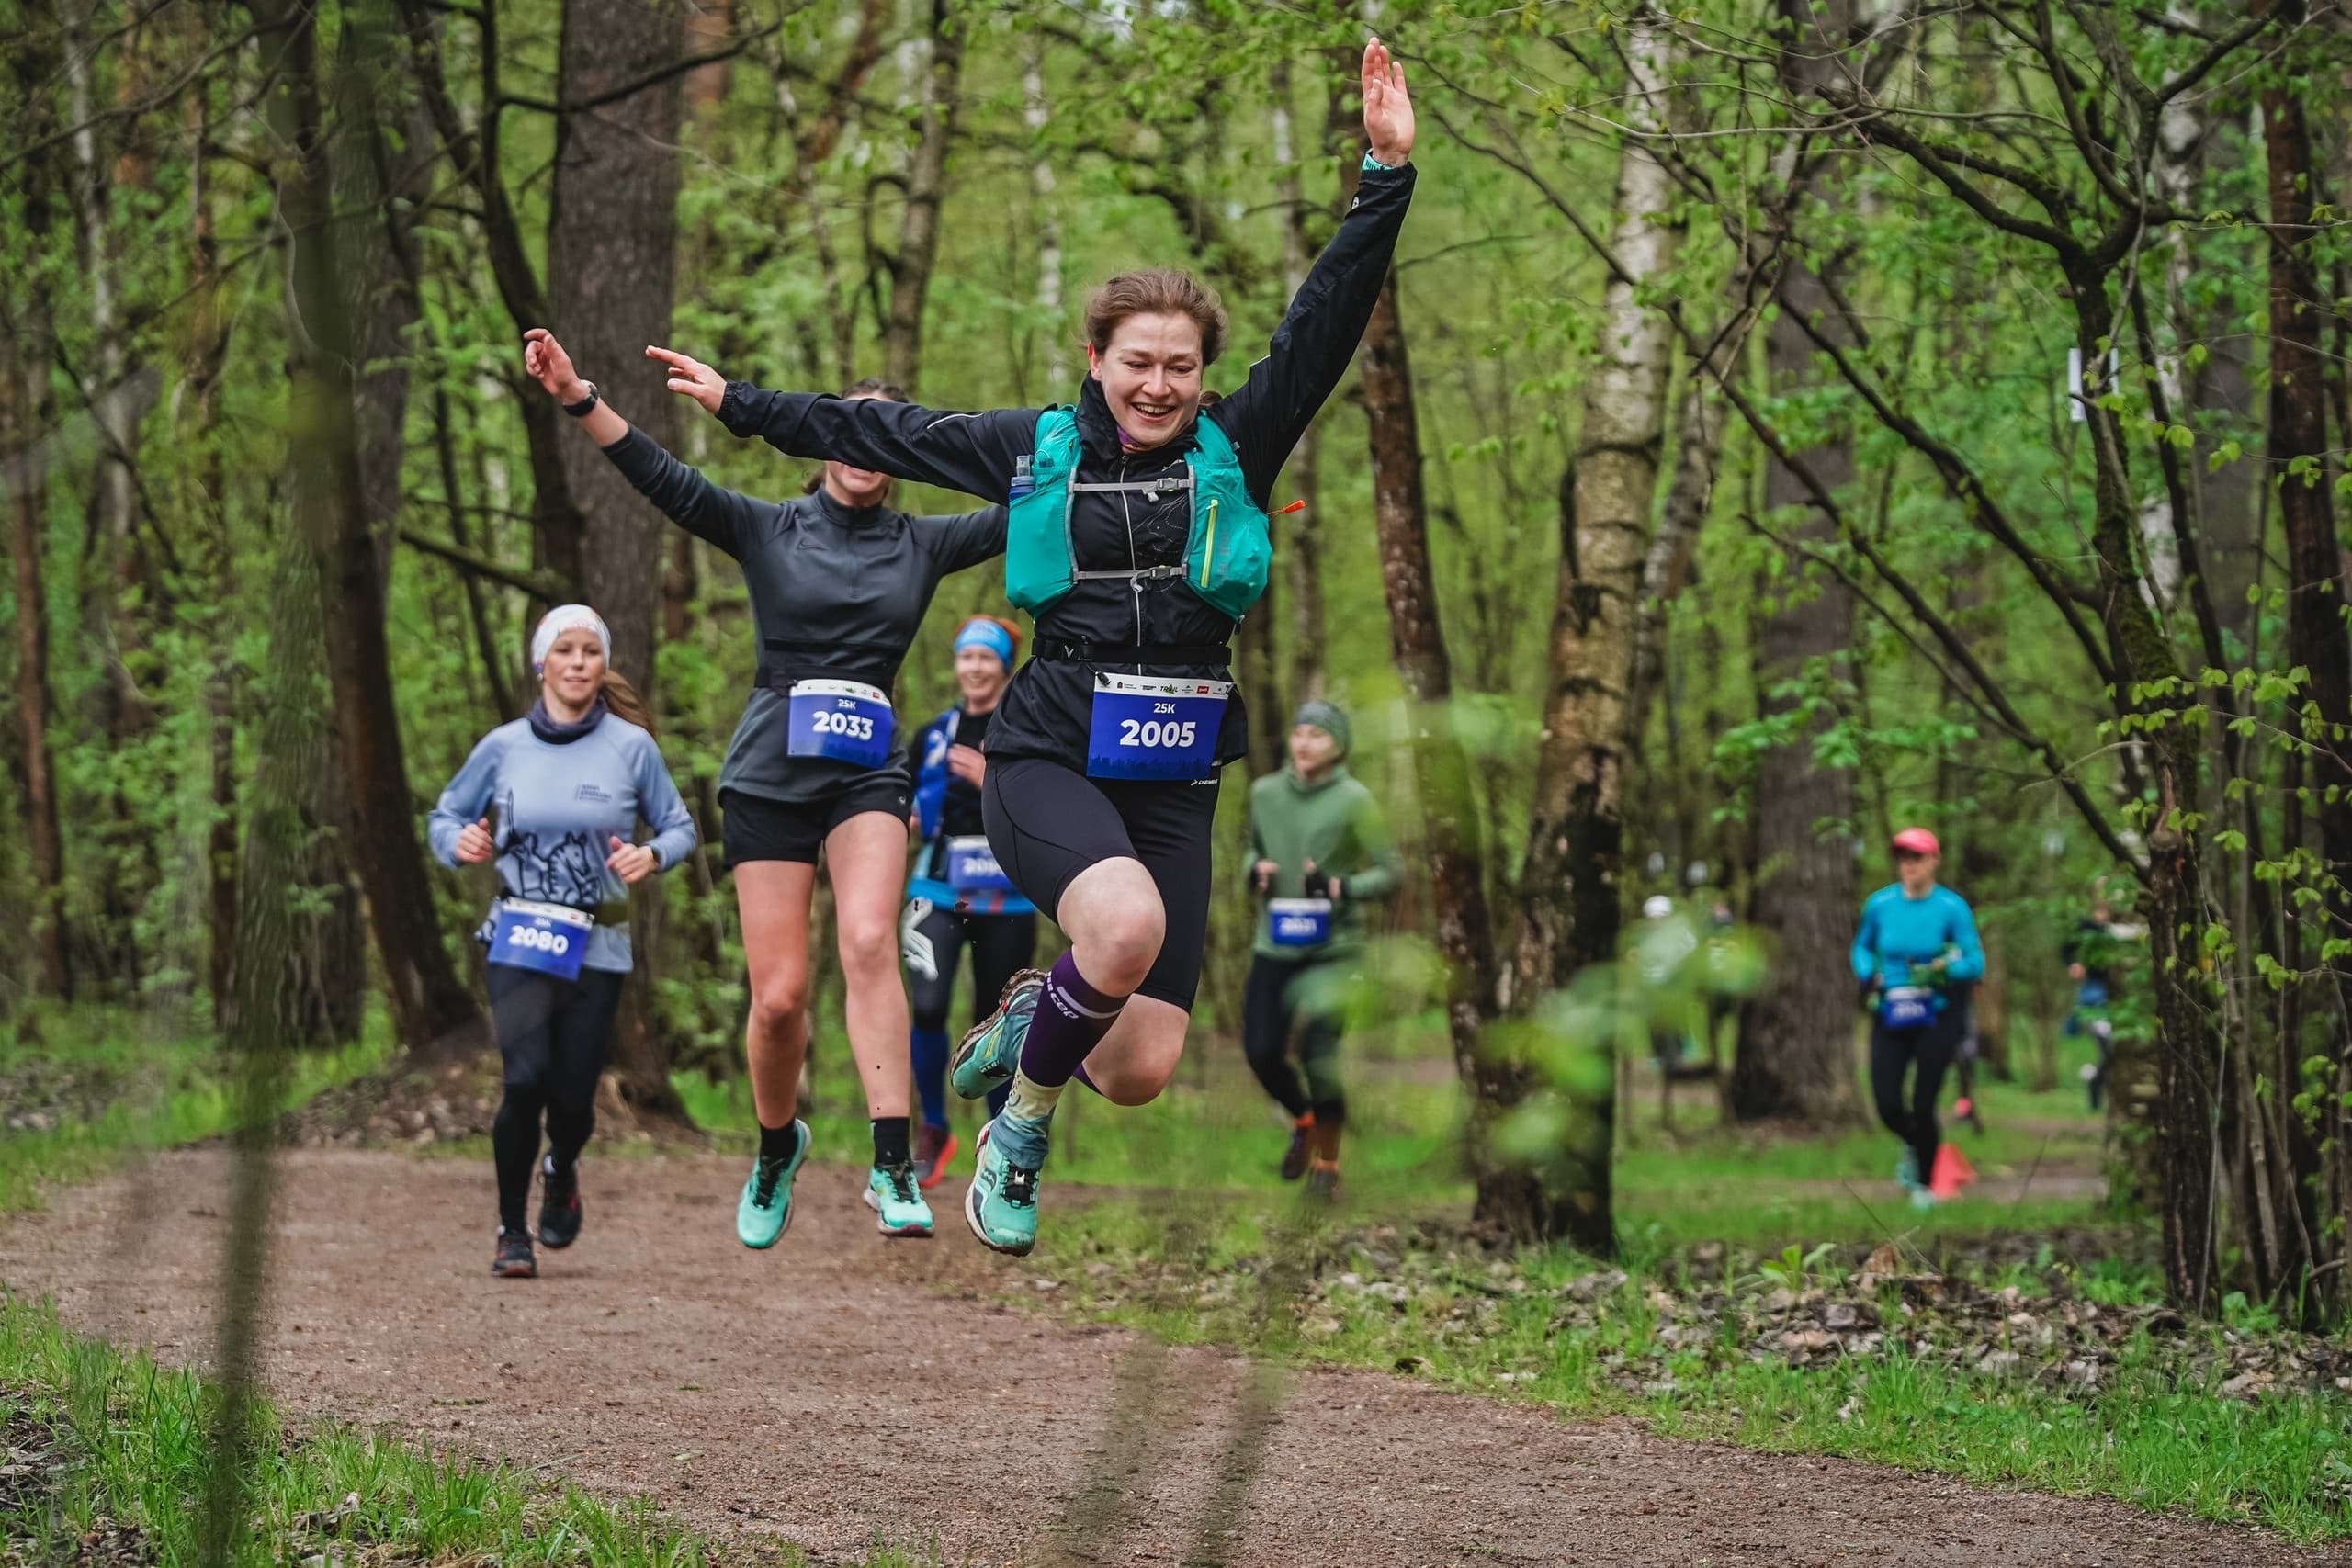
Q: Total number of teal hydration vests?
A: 1